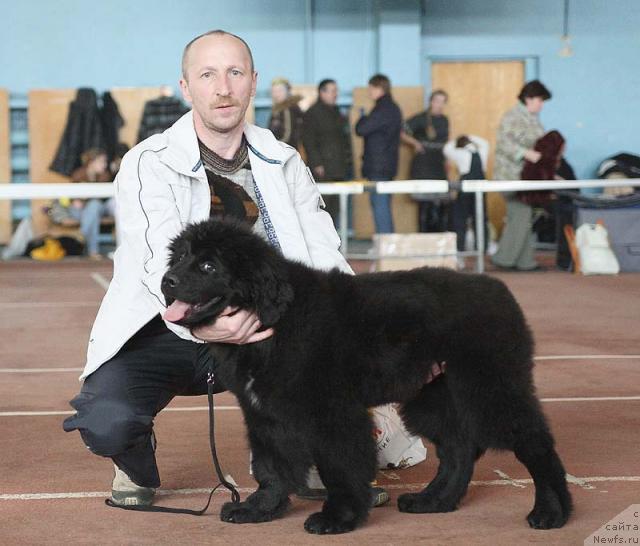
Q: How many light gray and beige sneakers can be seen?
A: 2